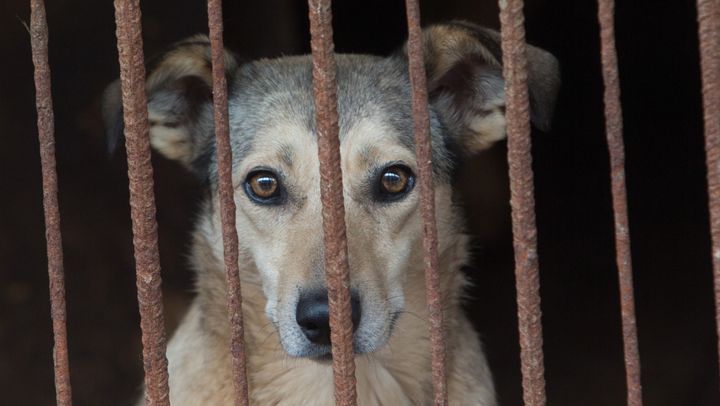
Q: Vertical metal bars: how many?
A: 8